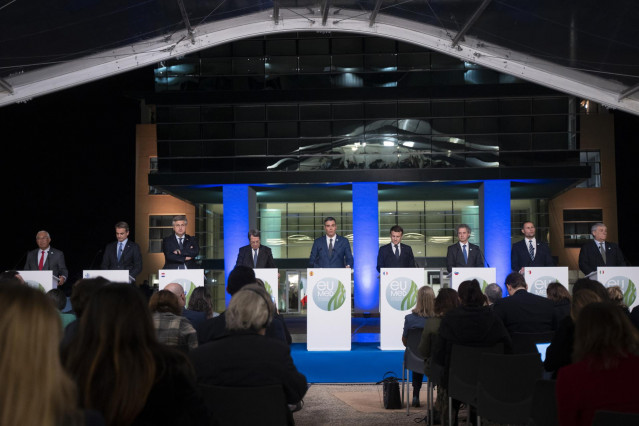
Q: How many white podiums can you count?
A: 9